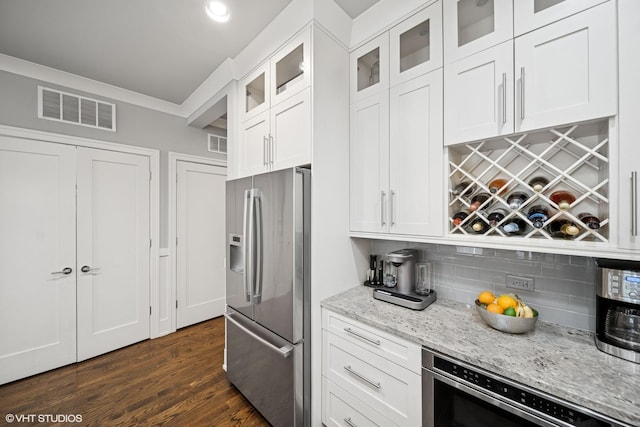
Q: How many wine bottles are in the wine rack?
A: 13